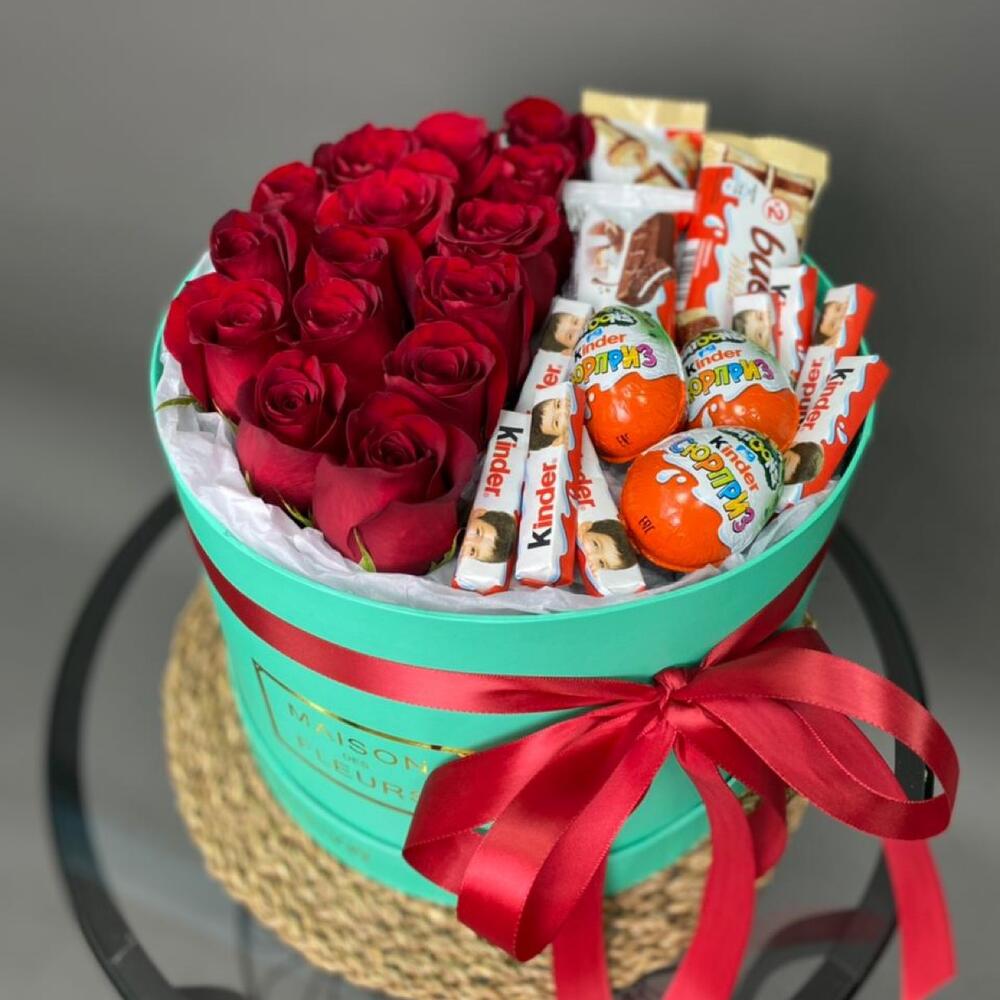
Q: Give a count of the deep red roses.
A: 15